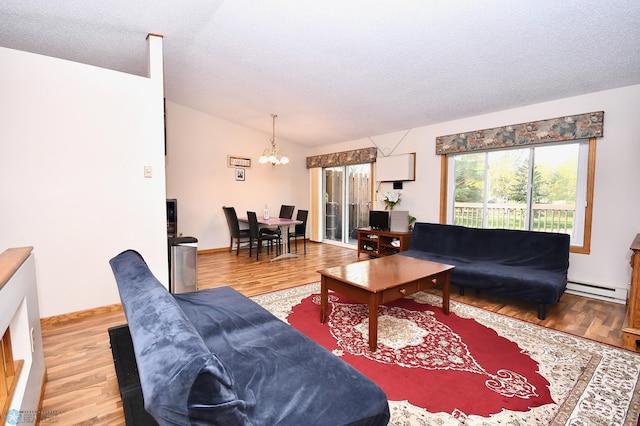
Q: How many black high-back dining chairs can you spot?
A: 4